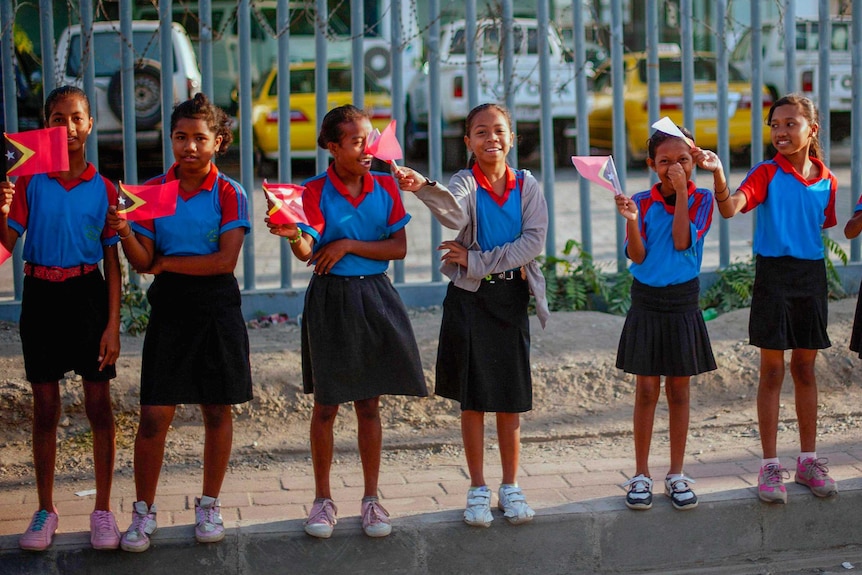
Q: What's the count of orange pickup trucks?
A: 0